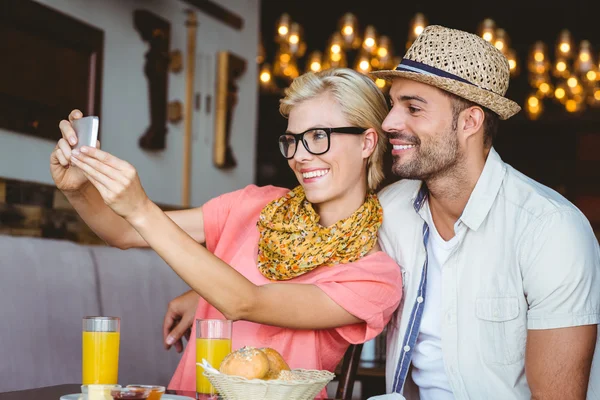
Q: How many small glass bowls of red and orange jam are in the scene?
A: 2